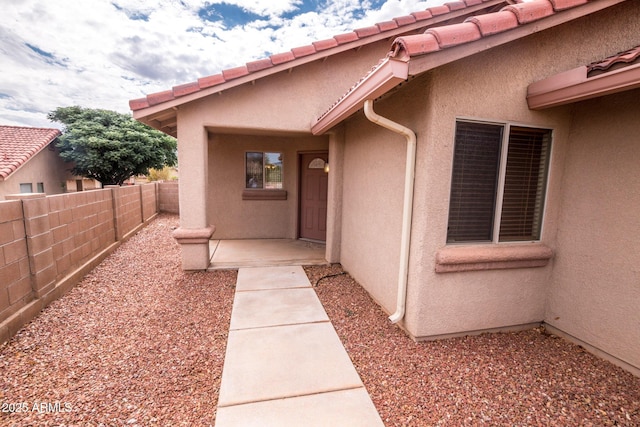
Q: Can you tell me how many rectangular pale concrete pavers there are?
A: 4